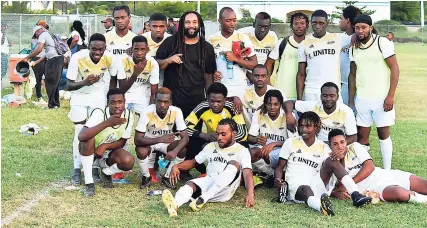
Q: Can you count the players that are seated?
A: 3